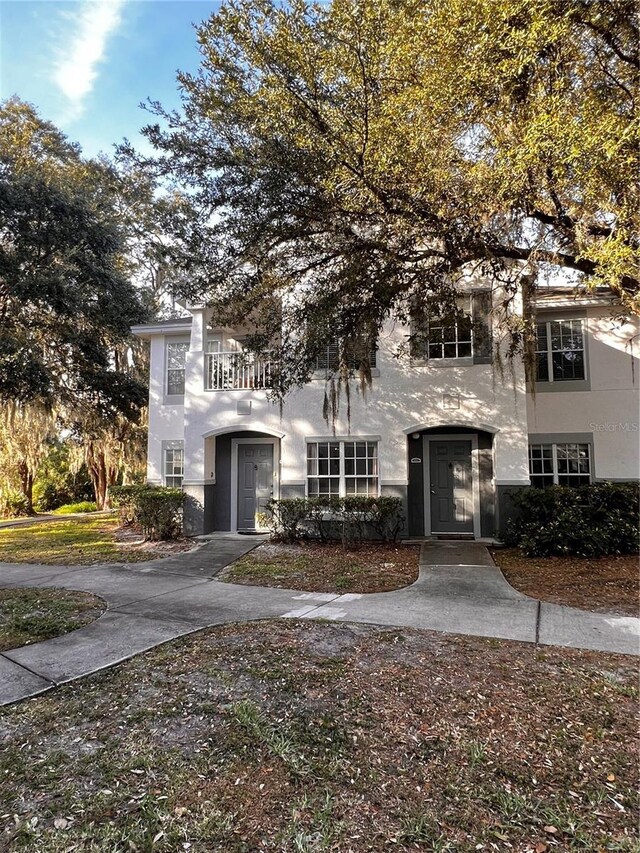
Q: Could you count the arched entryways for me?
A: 2